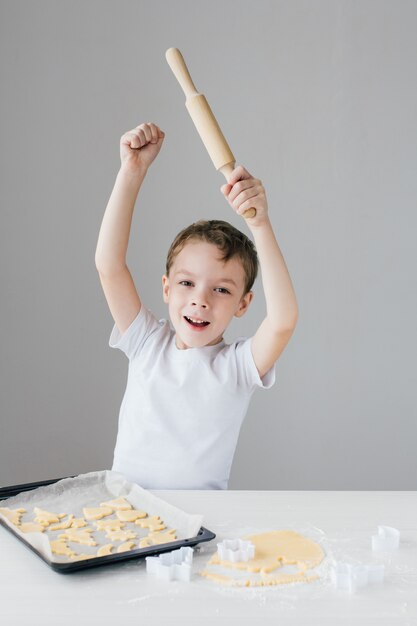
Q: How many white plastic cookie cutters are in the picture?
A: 4